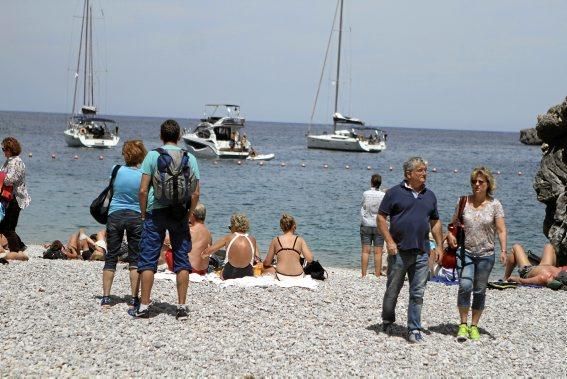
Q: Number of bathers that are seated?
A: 3